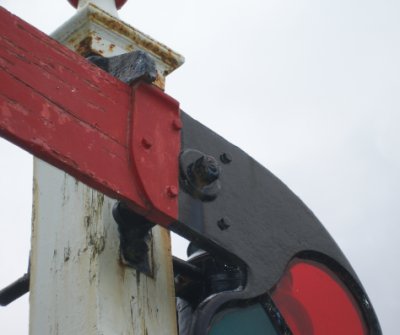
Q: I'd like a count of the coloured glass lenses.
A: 2